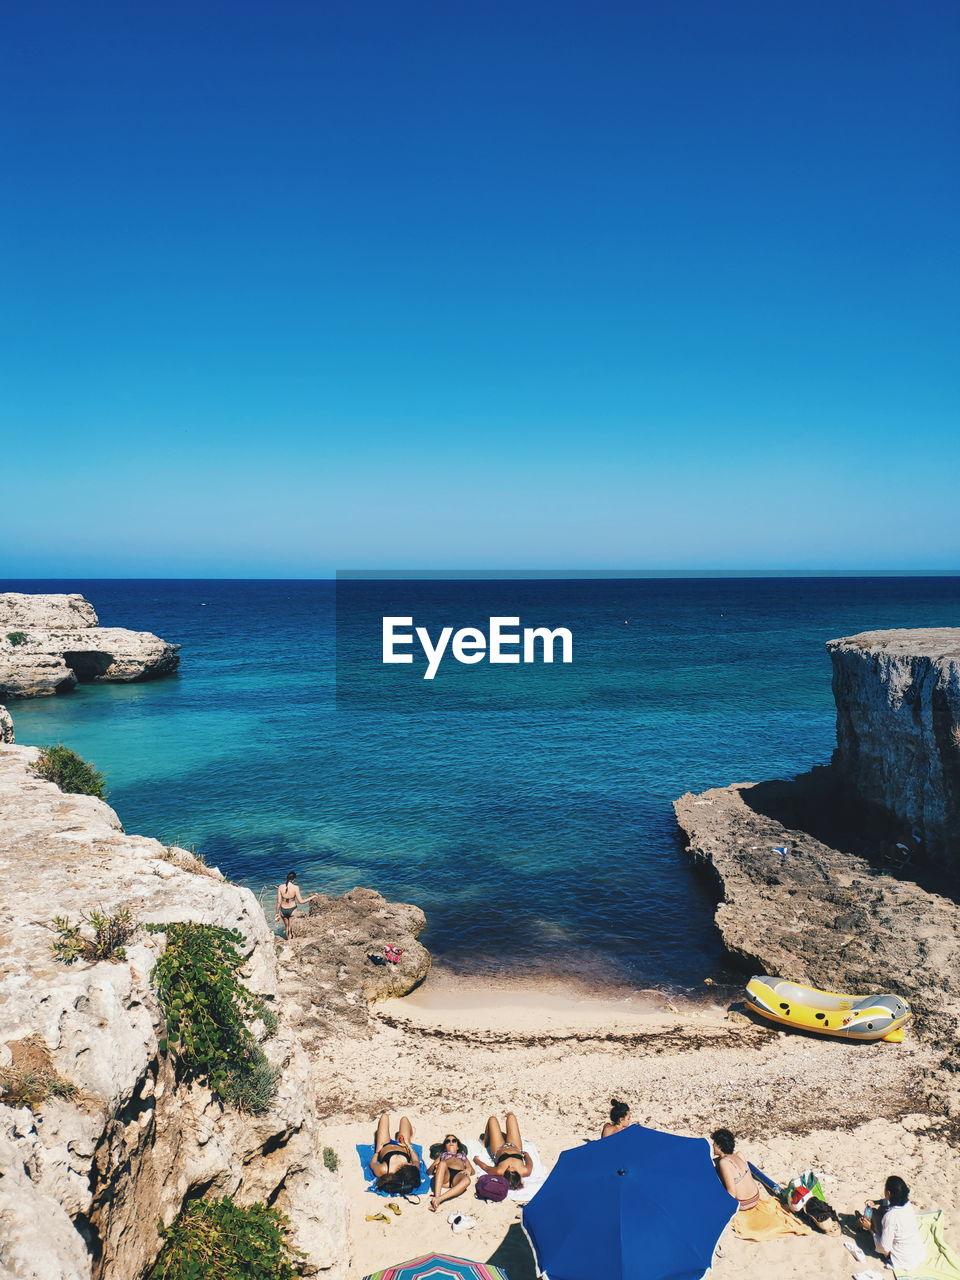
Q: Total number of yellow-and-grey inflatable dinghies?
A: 1